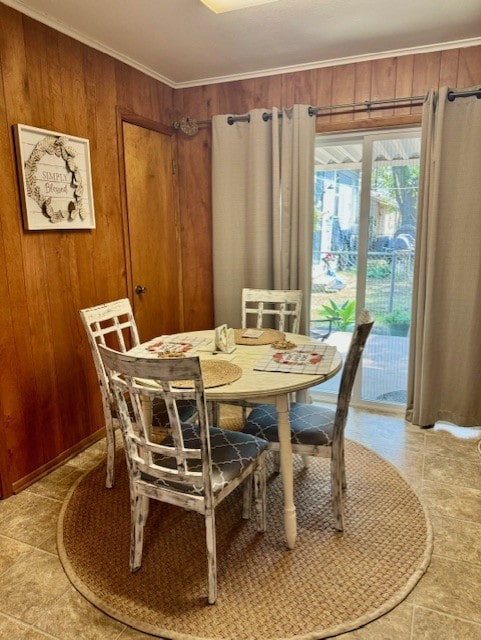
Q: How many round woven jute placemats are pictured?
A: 2